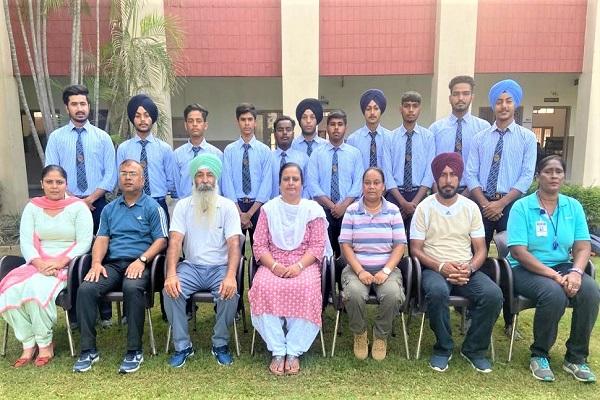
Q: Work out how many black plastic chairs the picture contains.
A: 7